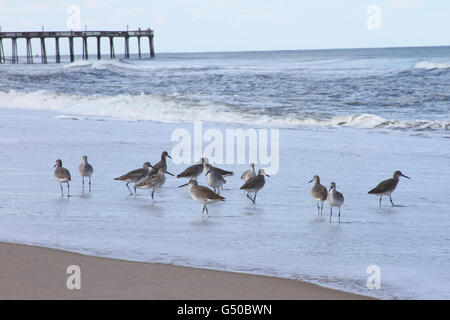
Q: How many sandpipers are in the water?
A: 14